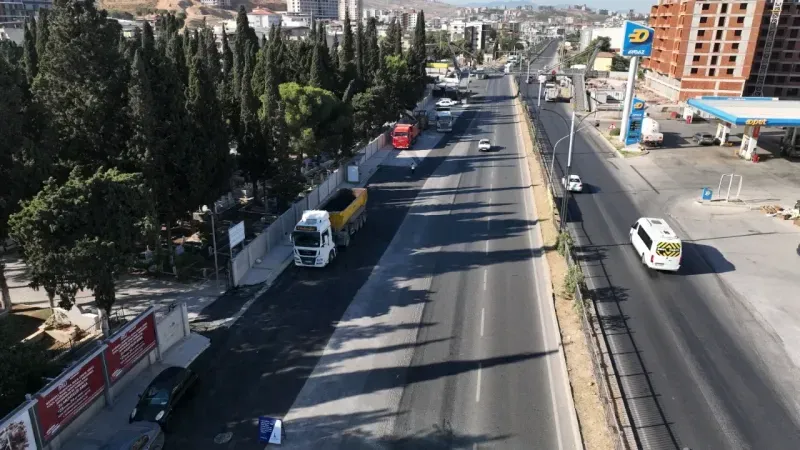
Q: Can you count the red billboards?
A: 2